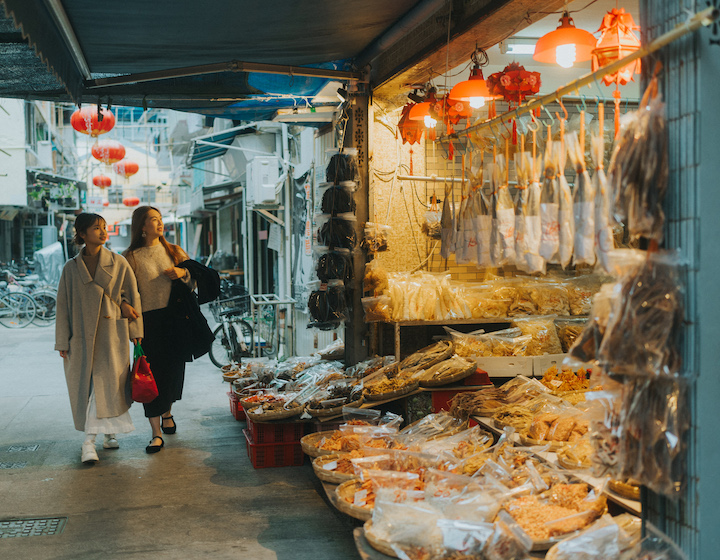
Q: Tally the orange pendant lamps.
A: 3